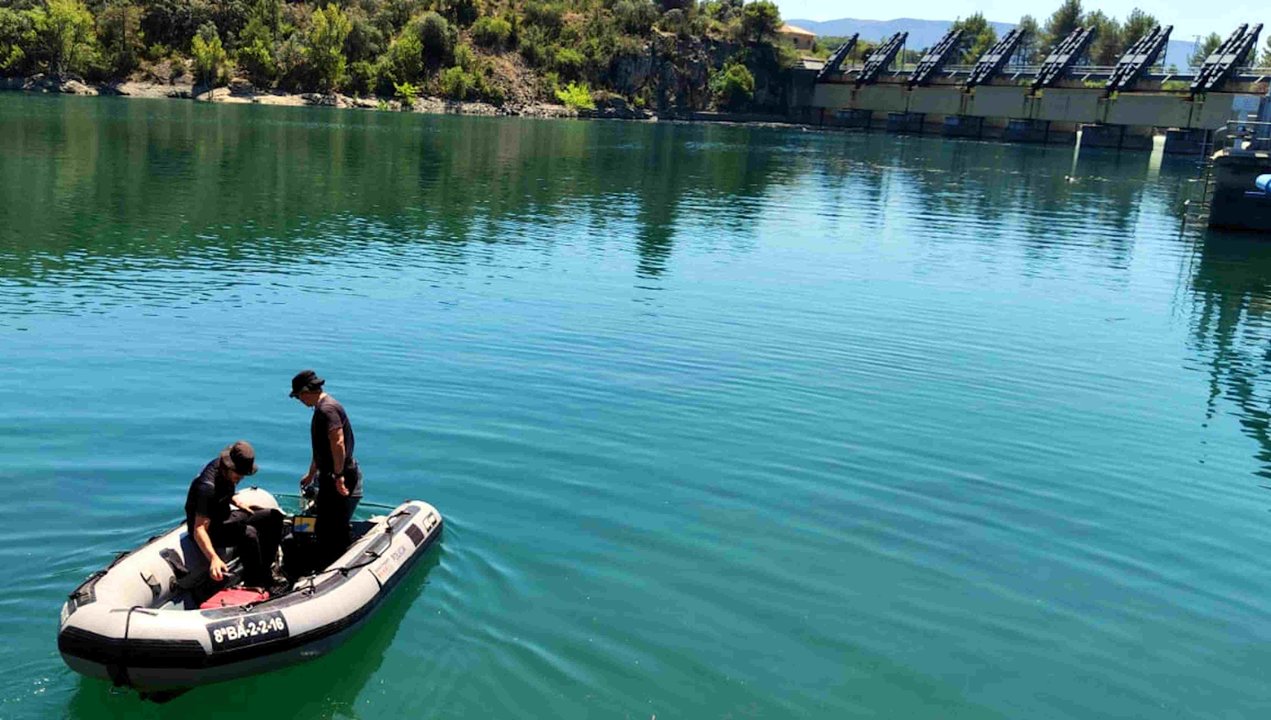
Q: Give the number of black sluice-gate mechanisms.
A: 7